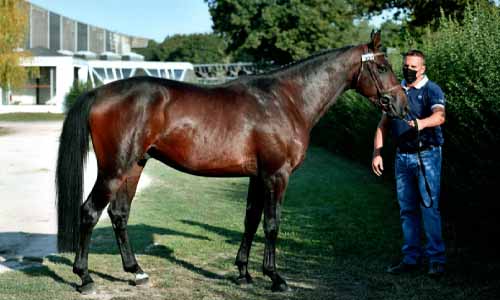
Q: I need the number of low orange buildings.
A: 0